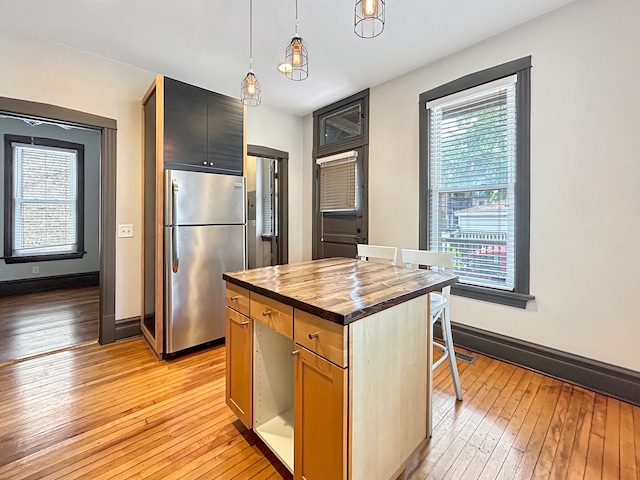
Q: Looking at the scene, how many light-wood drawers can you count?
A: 3